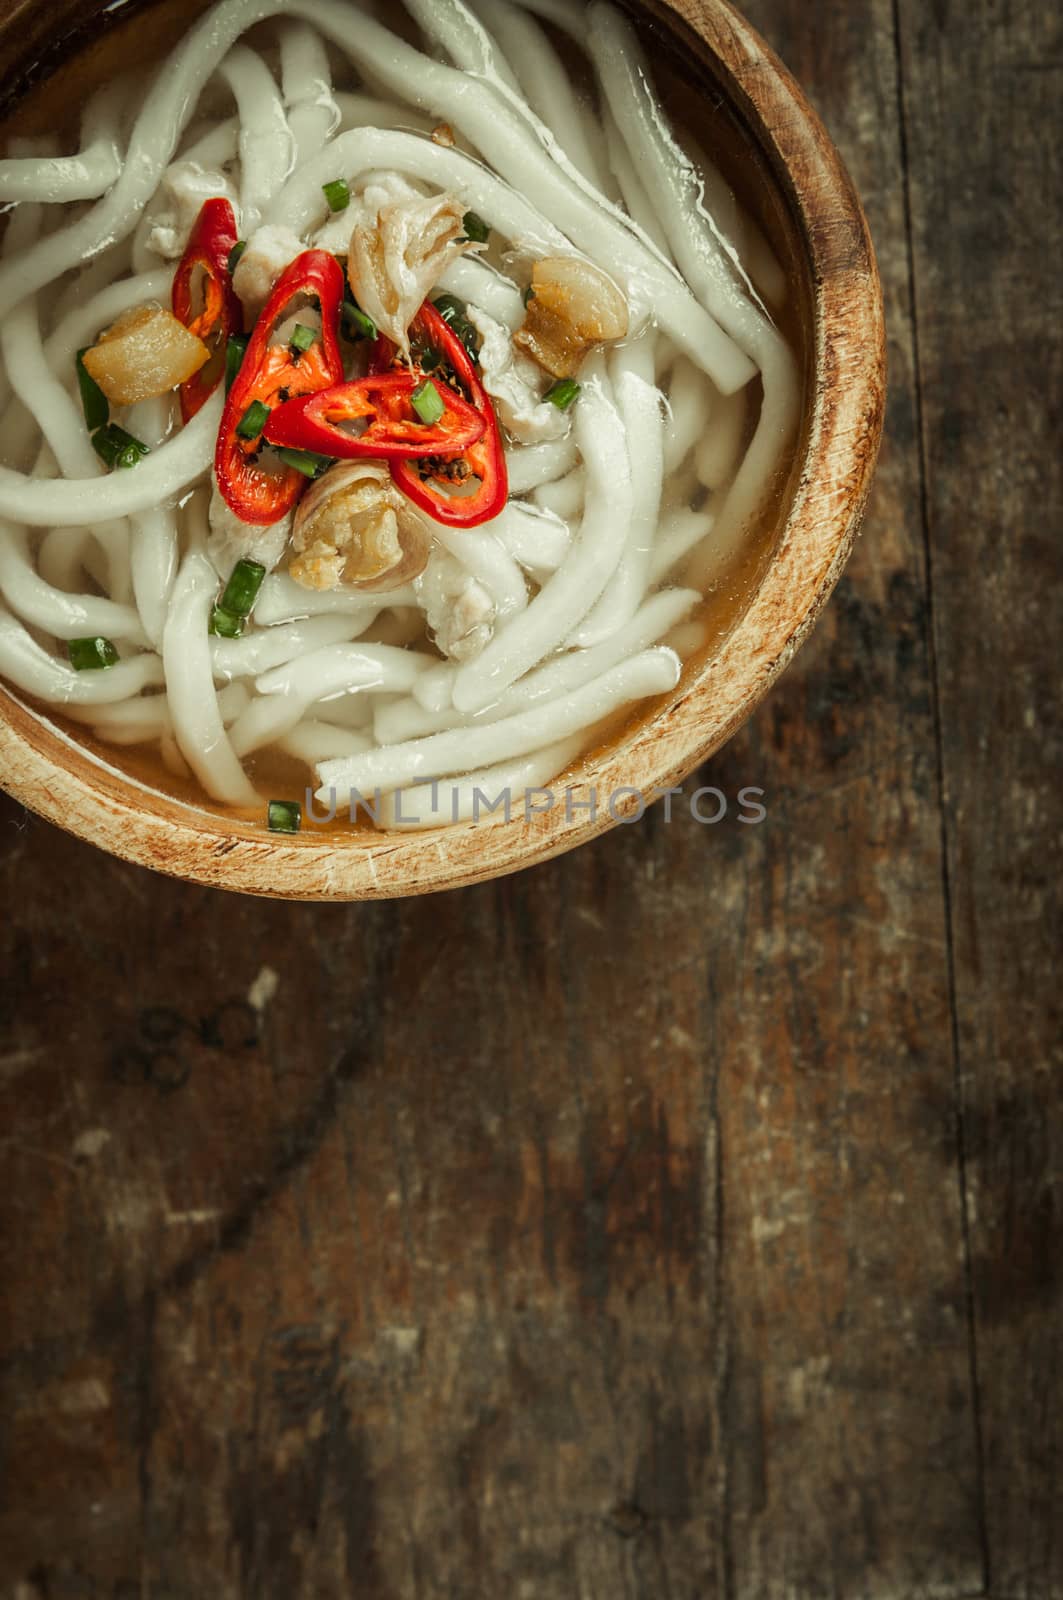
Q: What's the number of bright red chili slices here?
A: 4